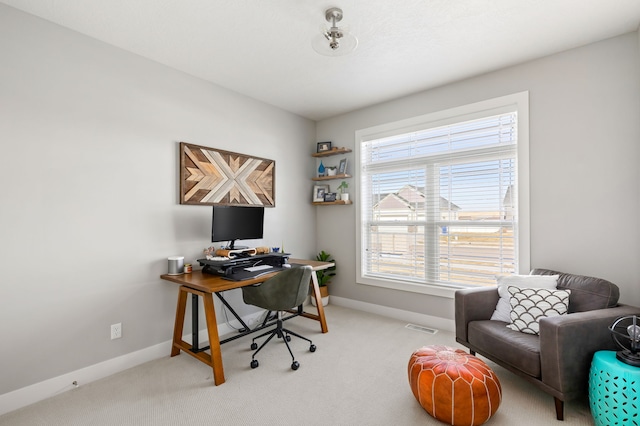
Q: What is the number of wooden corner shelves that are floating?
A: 3